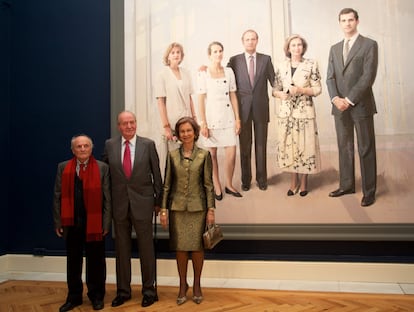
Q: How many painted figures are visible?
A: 5